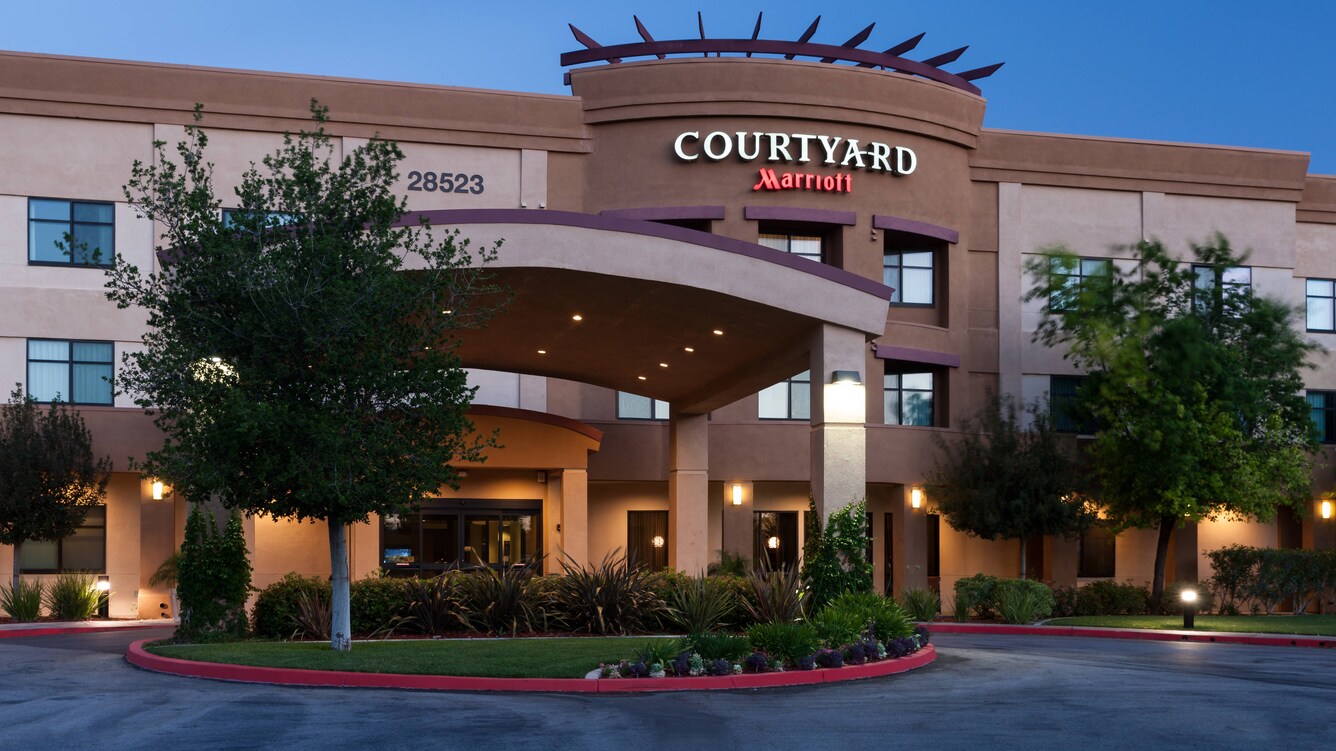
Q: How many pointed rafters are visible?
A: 9